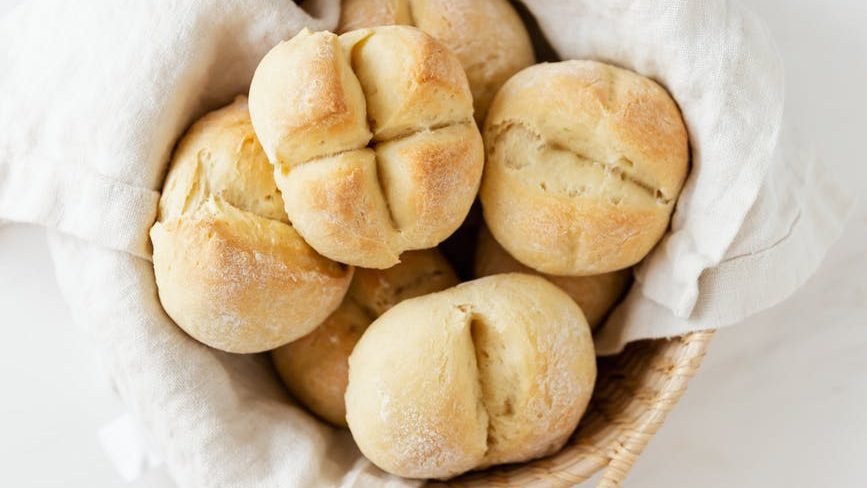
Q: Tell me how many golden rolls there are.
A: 7